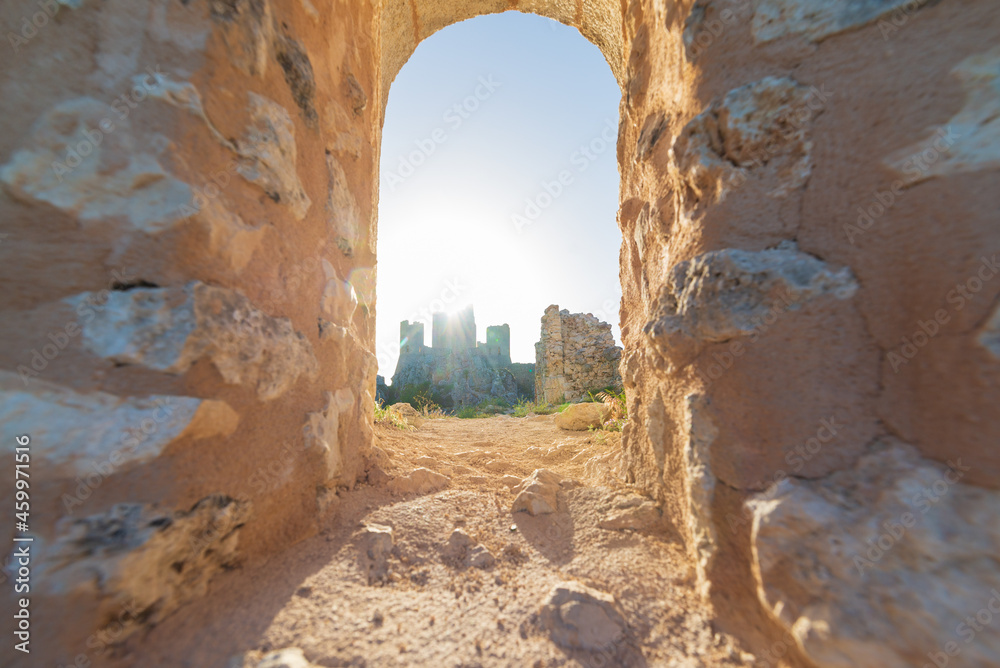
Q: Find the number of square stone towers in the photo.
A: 3